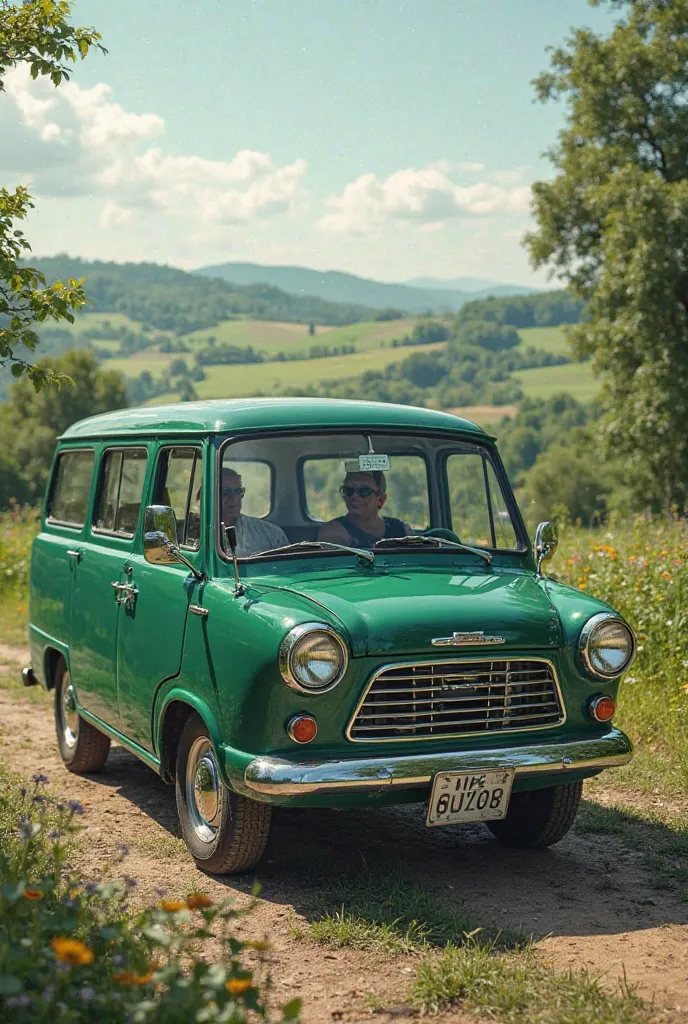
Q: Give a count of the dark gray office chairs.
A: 0